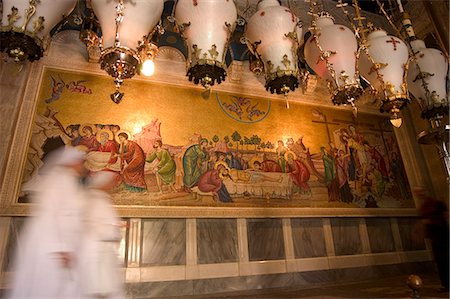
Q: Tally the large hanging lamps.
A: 7